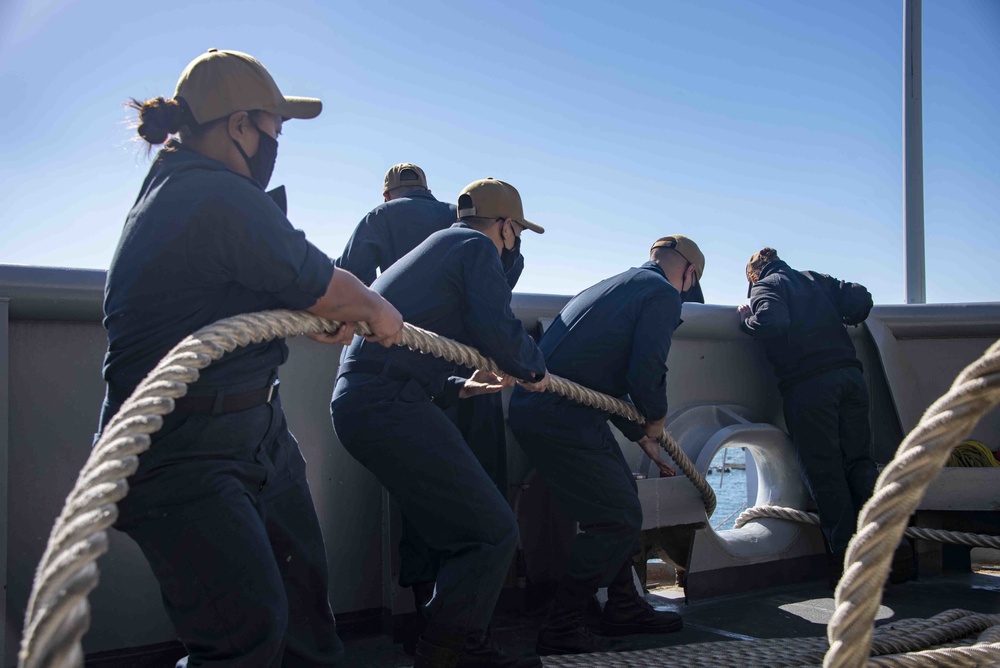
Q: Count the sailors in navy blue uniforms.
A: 5